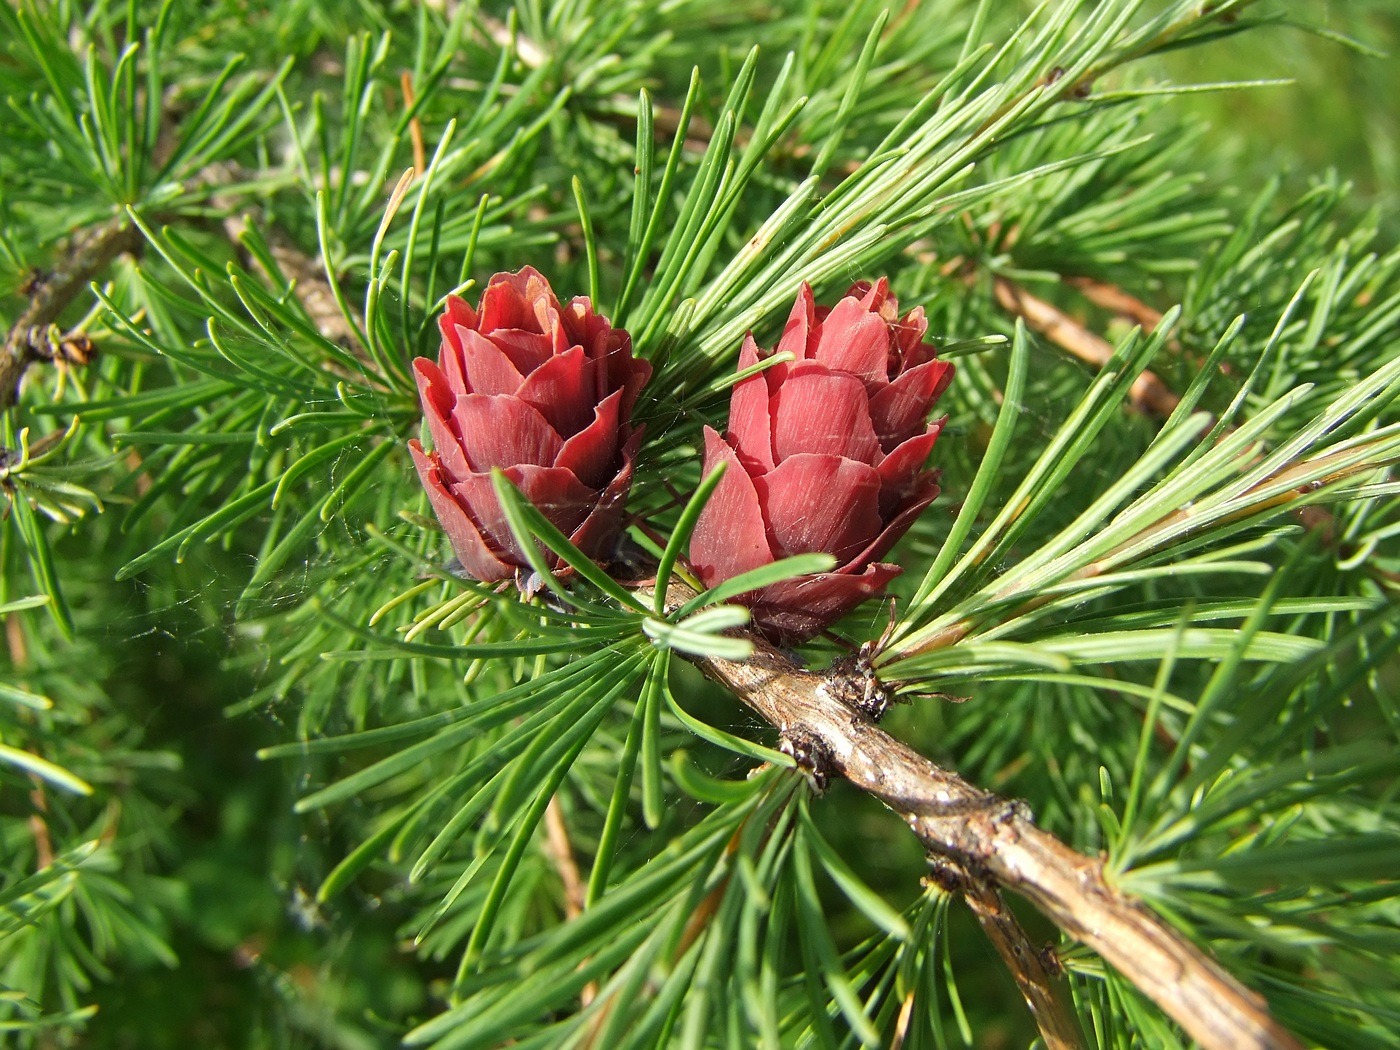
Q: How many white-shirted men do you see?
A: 0